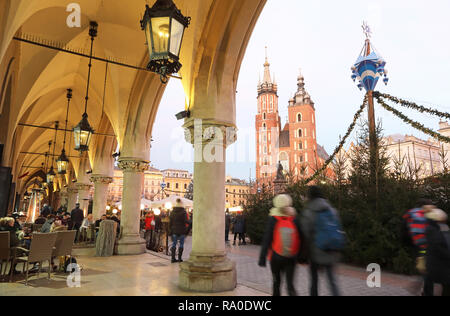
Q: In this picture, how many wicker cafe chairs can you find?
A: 3